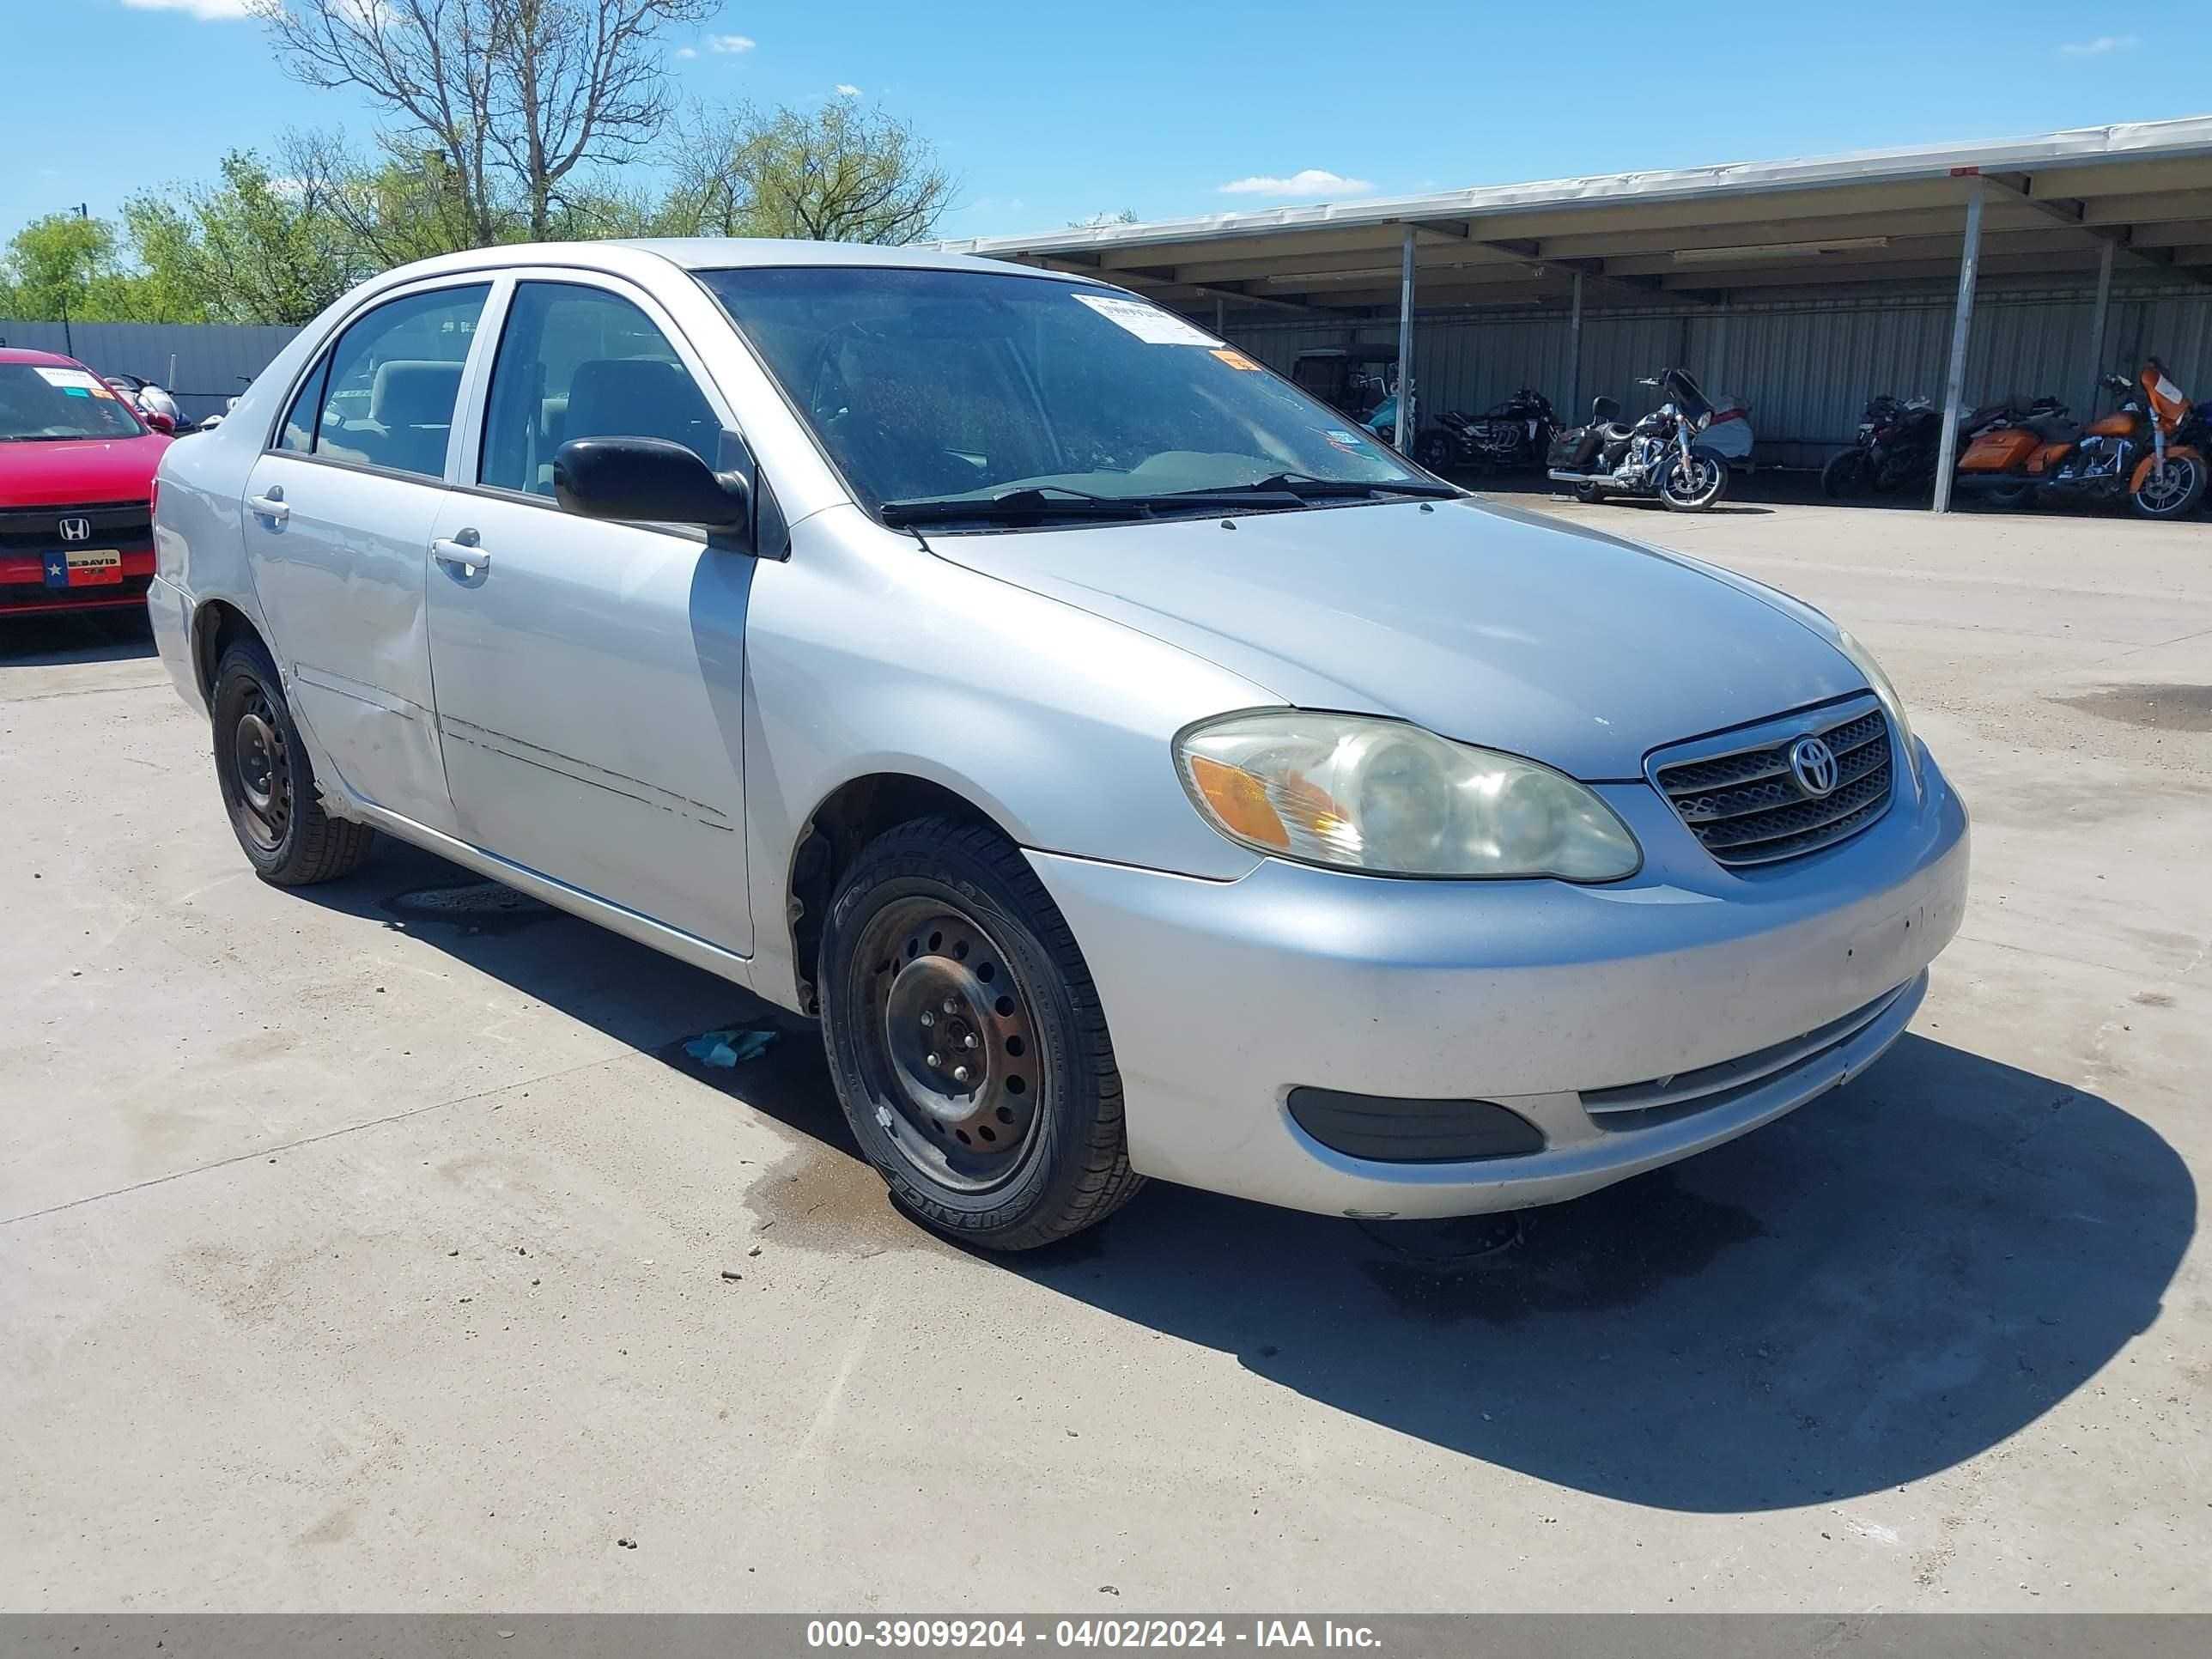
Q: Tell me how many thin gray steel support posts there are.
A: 5